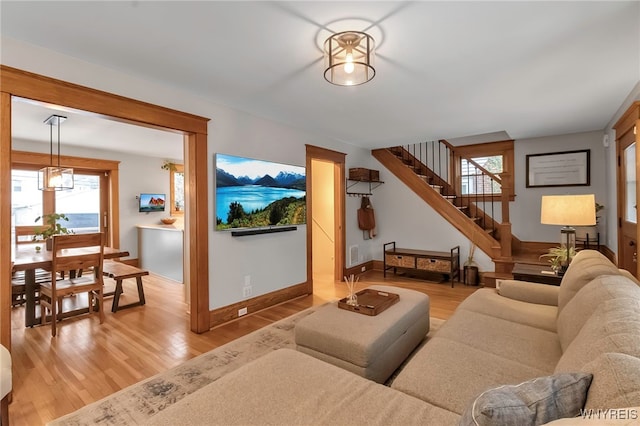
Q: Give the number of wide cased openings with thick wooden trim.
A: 1